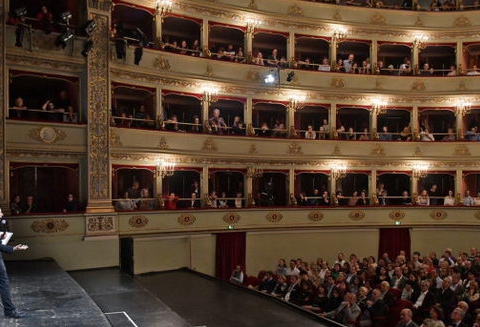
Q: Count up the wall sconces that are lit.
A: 11